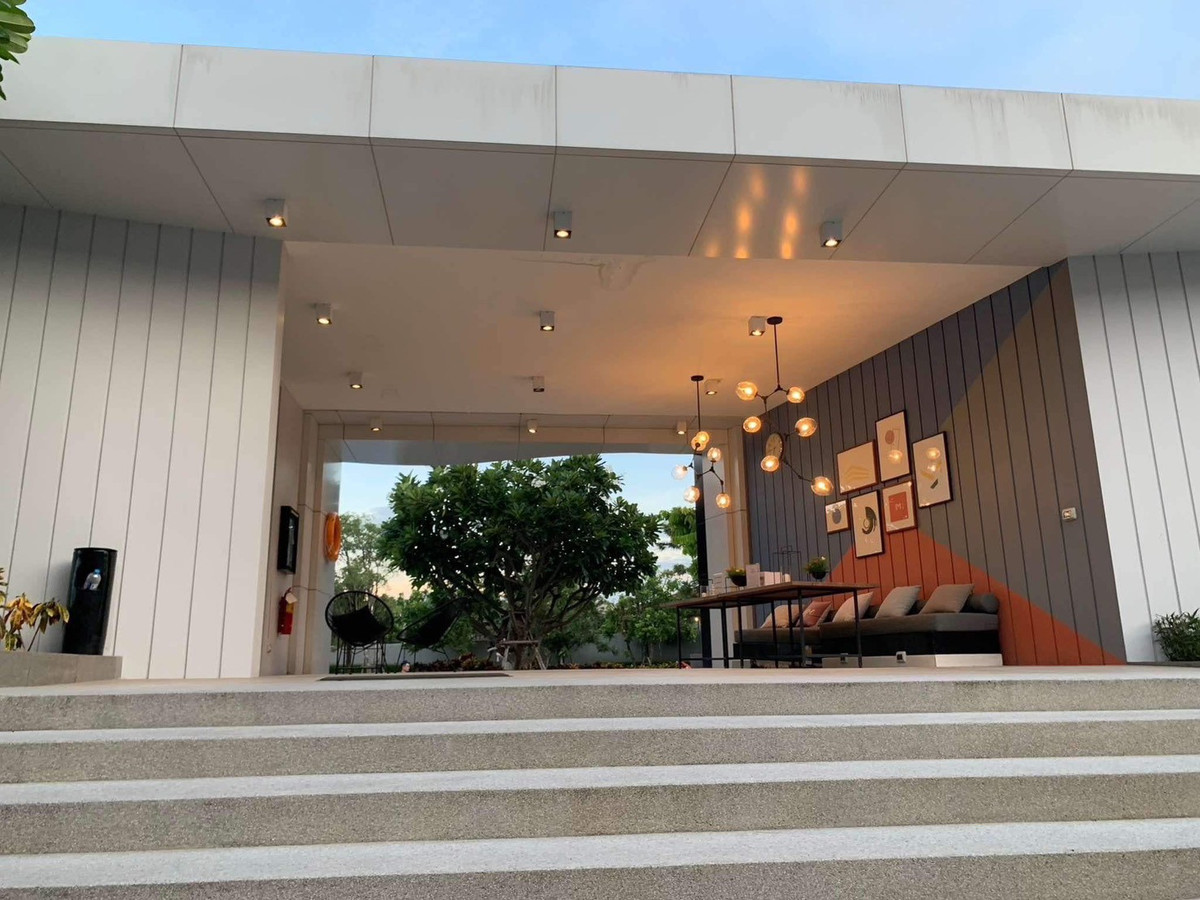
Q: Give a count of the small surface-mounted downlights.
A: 12